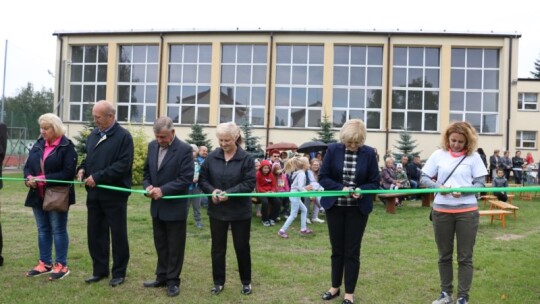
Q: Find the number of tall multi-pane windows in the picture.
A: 8